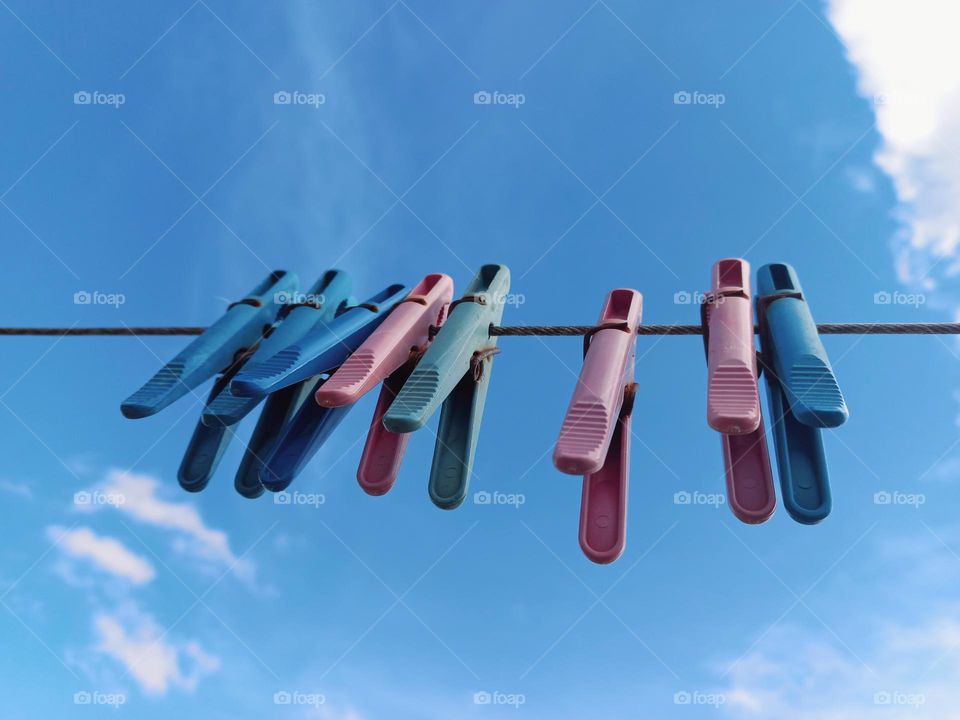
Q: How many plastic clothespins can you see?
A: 8